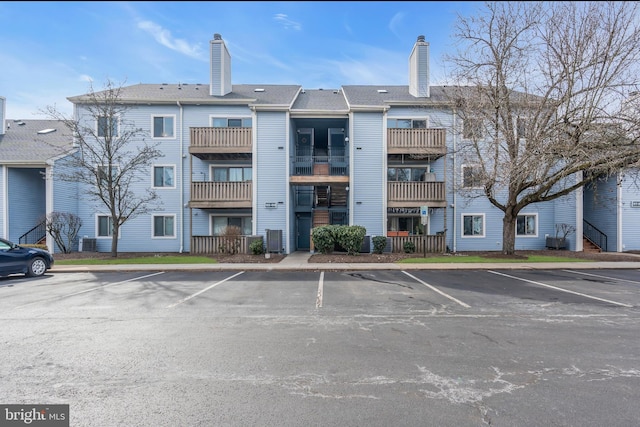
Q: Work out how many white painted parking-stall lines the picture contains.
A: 6